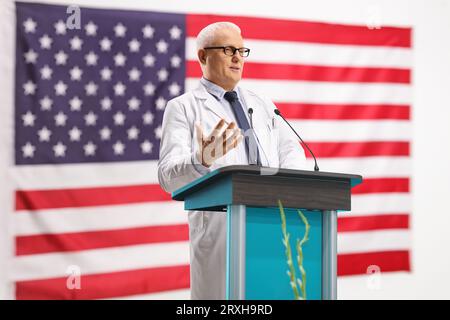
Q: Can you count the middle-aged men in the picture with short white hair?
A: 1